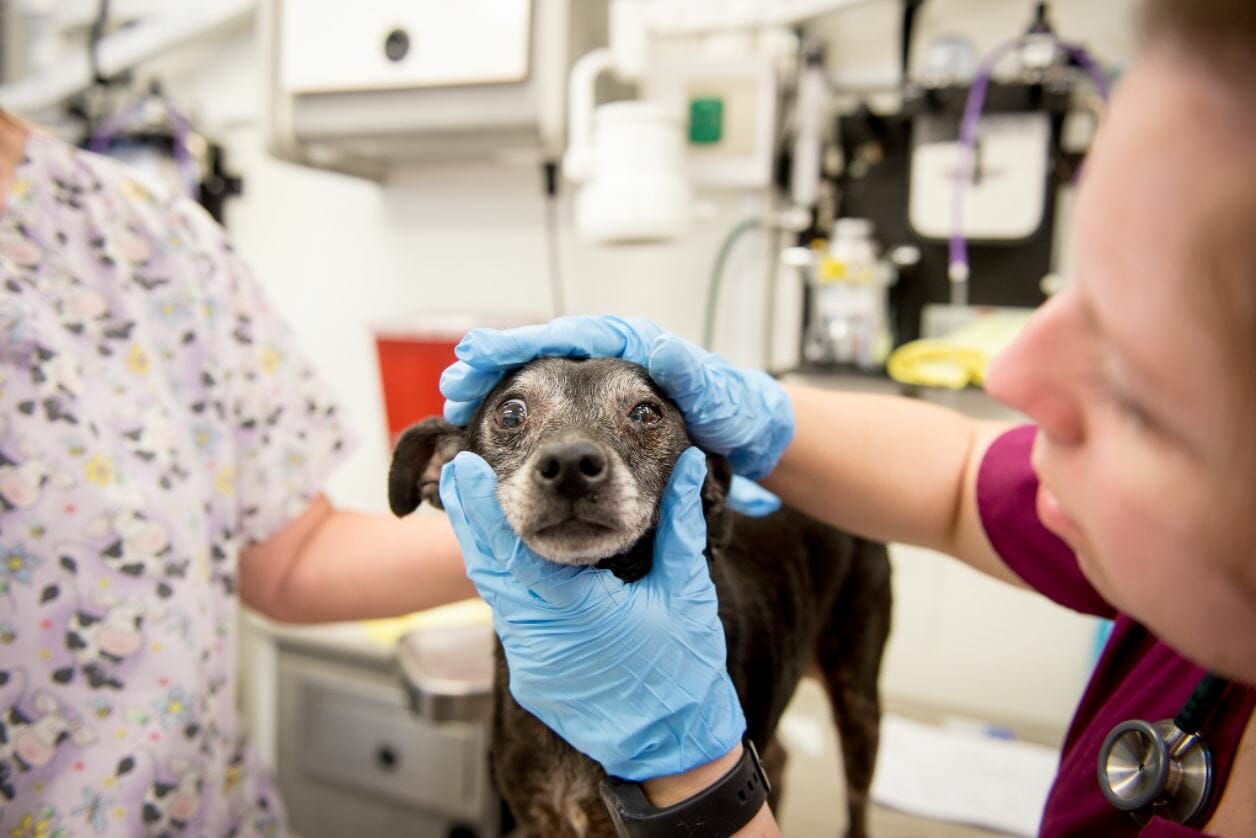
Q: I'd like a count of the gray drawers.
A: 1